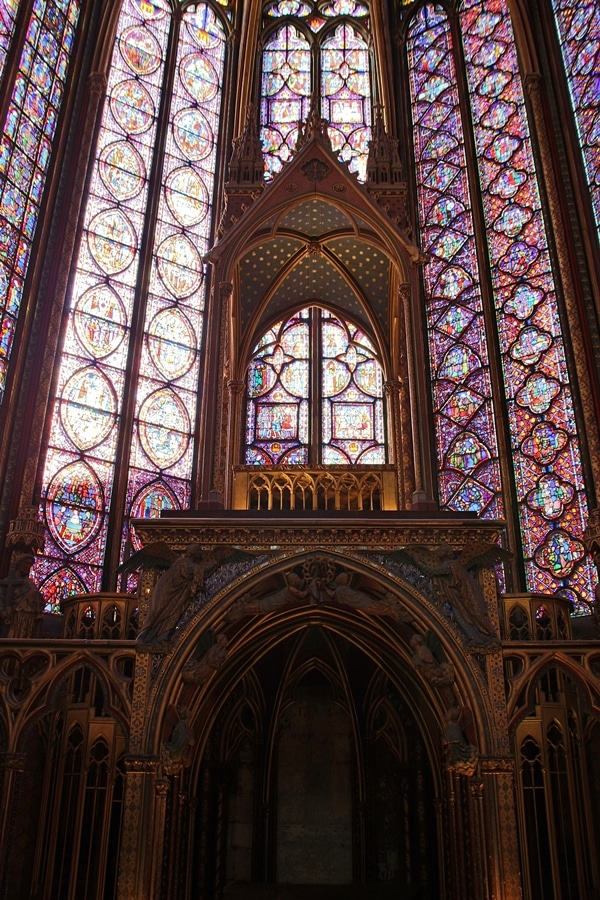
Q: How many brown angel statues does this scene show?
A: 8